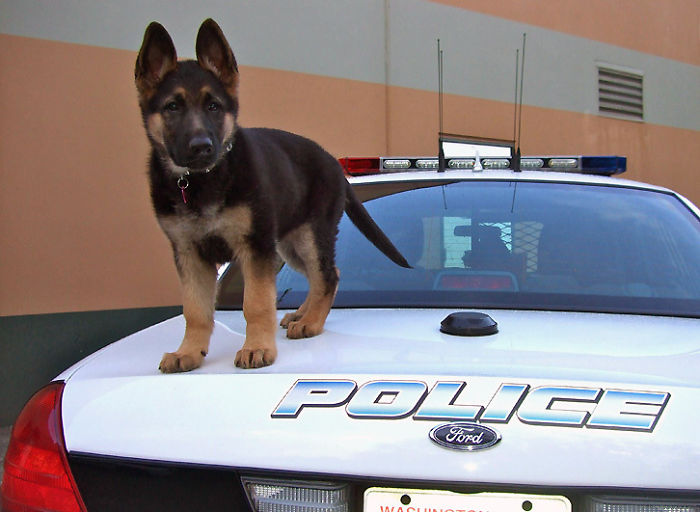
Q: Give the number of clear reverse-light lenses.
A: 2